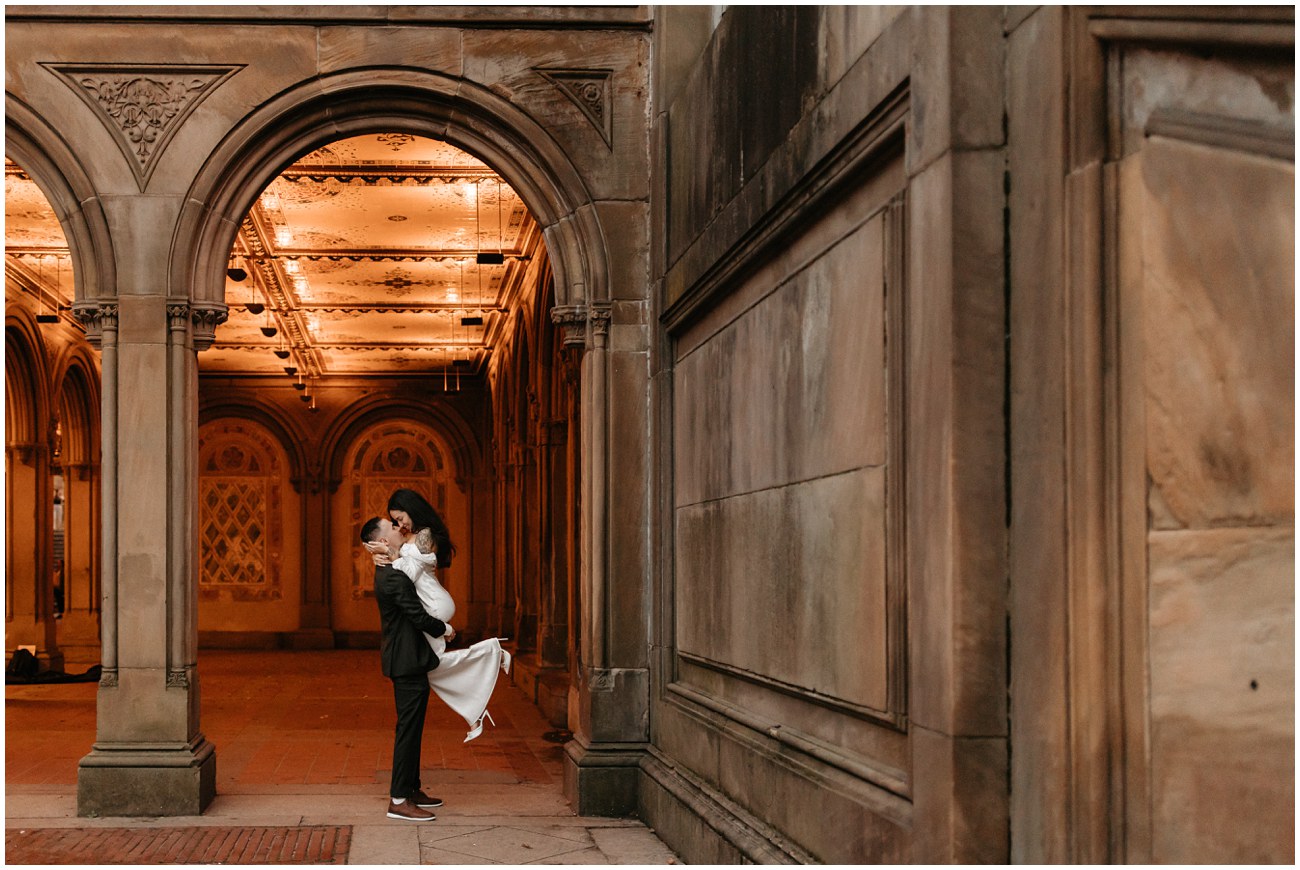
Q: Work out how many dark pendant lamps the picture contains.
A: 13